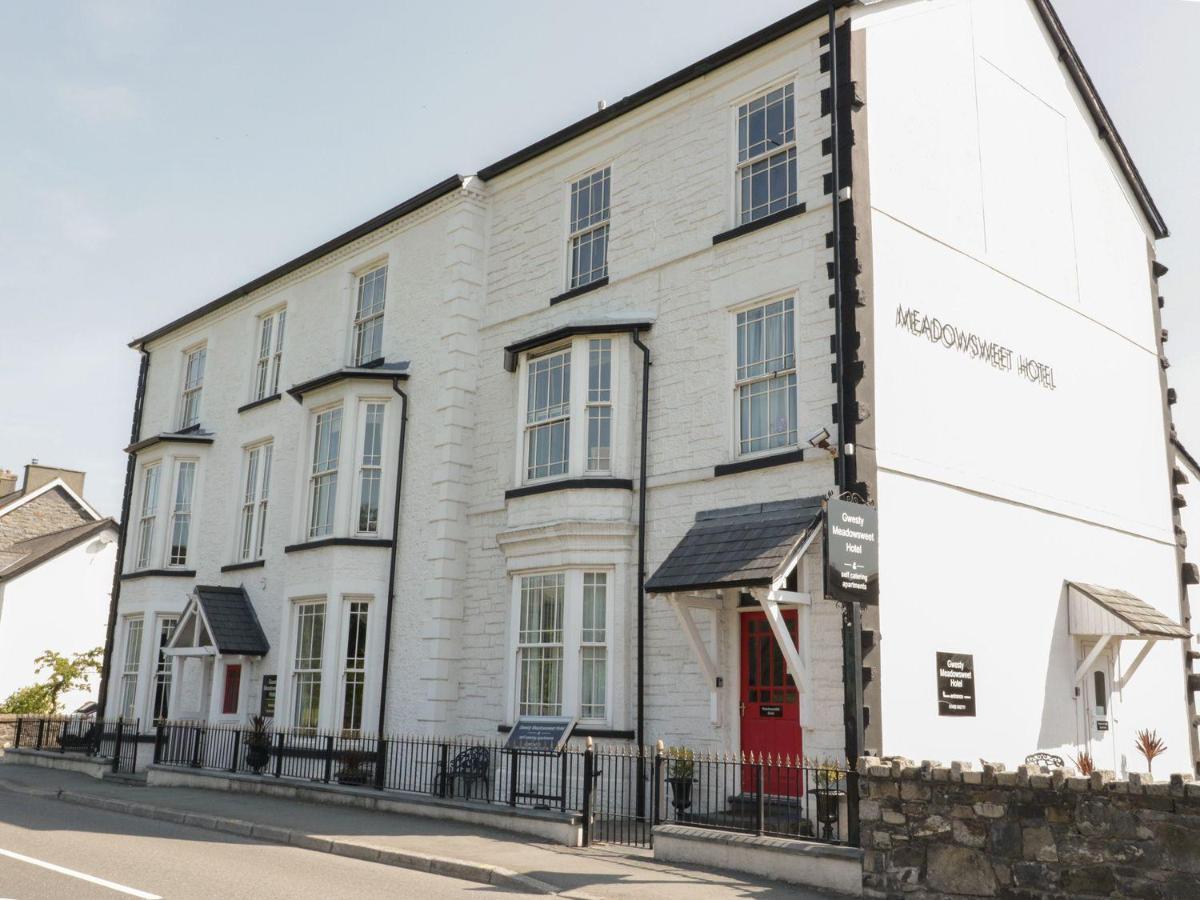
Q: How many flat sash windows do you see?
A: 7